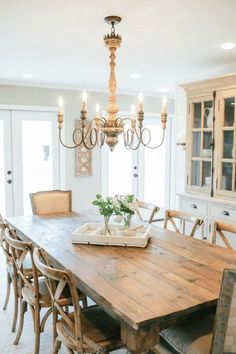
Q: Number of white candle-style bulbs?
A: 6